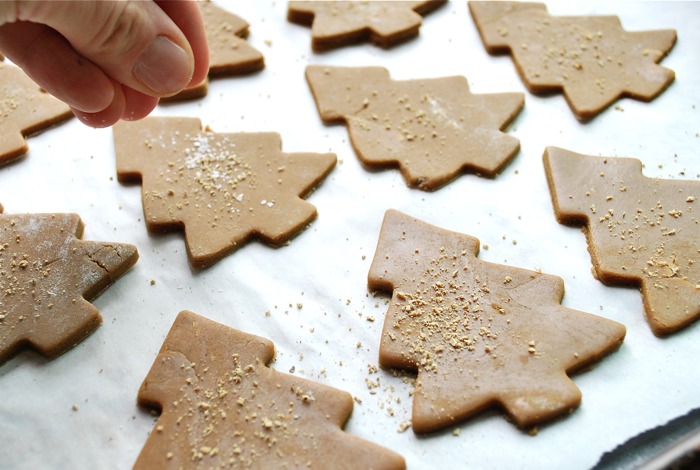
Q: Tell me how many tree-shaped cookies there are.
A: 10